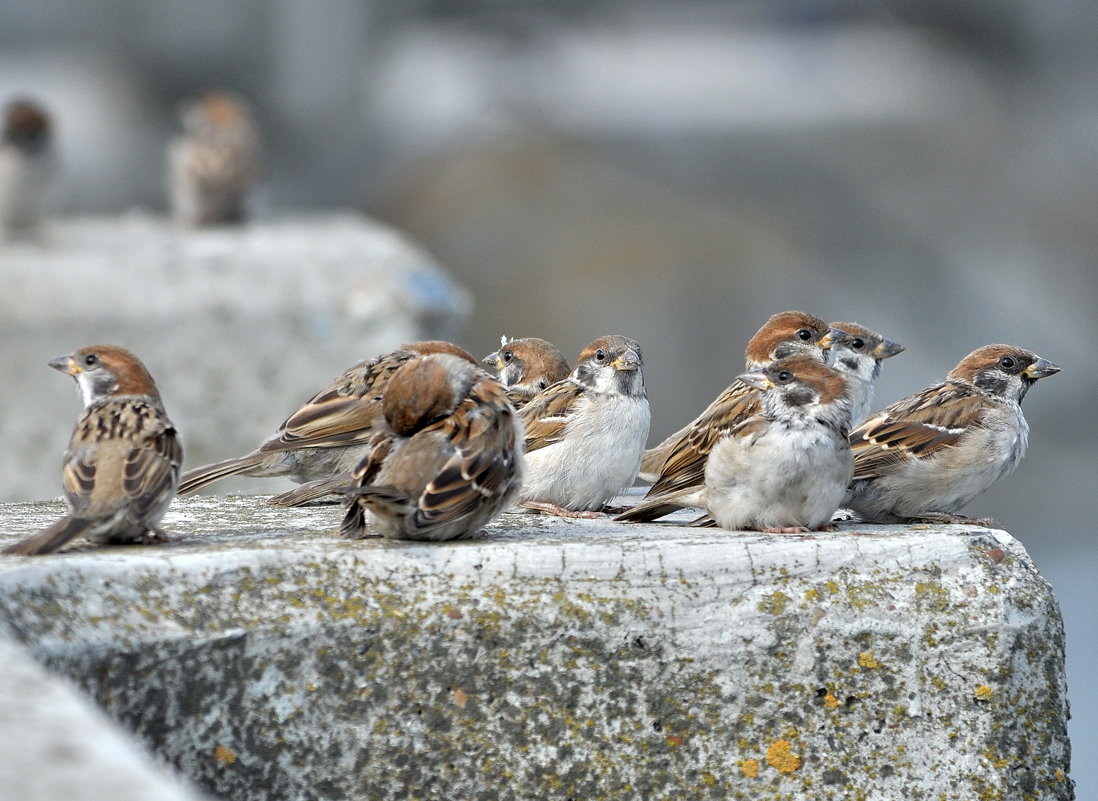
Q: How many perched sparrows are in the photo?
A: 11